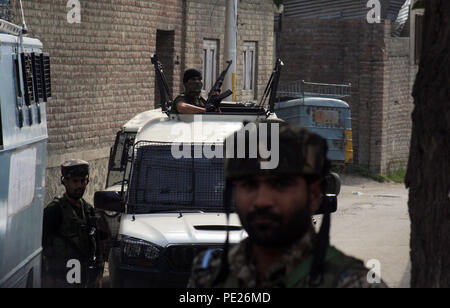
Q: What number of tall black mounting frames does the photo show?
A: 2